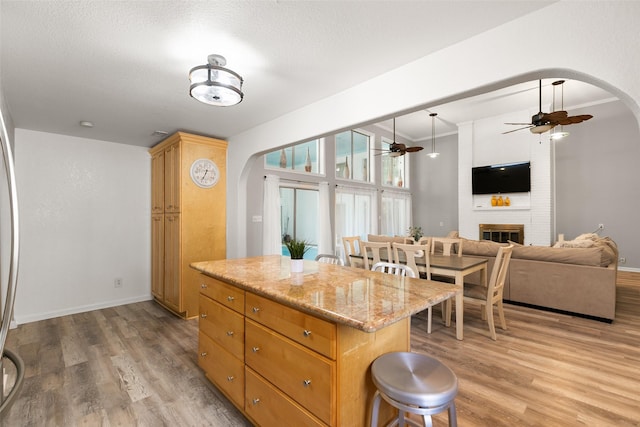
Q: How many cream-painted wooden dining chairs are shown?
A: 6